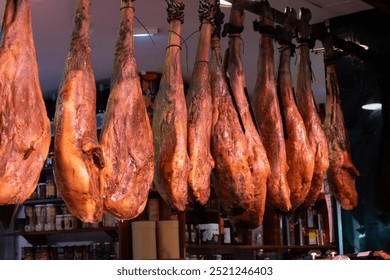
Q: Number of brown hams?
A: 11